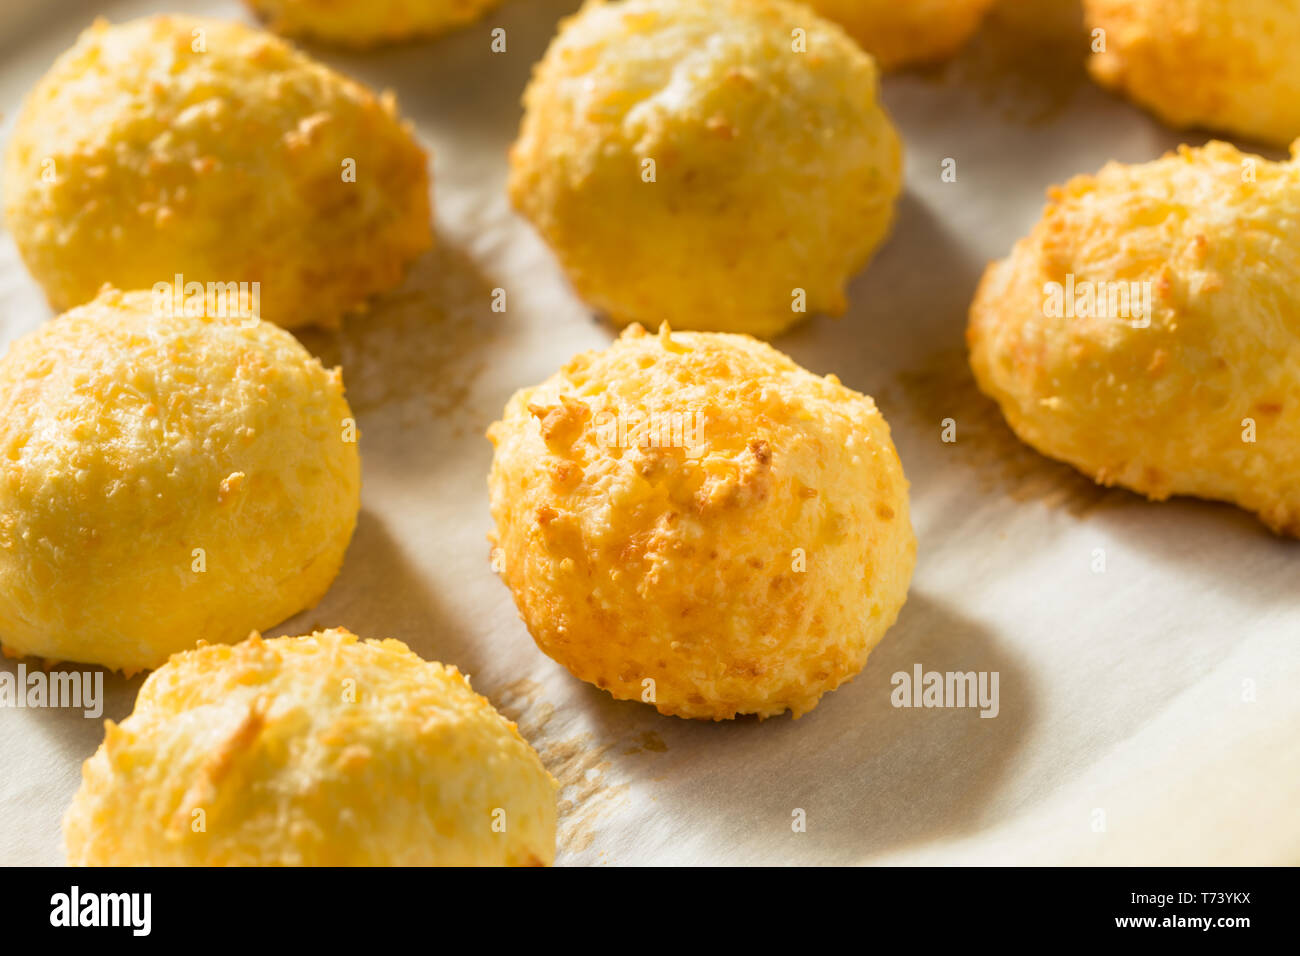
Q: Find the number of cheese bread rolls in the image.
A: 9